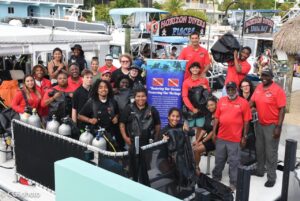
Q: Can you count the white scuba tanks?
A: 6